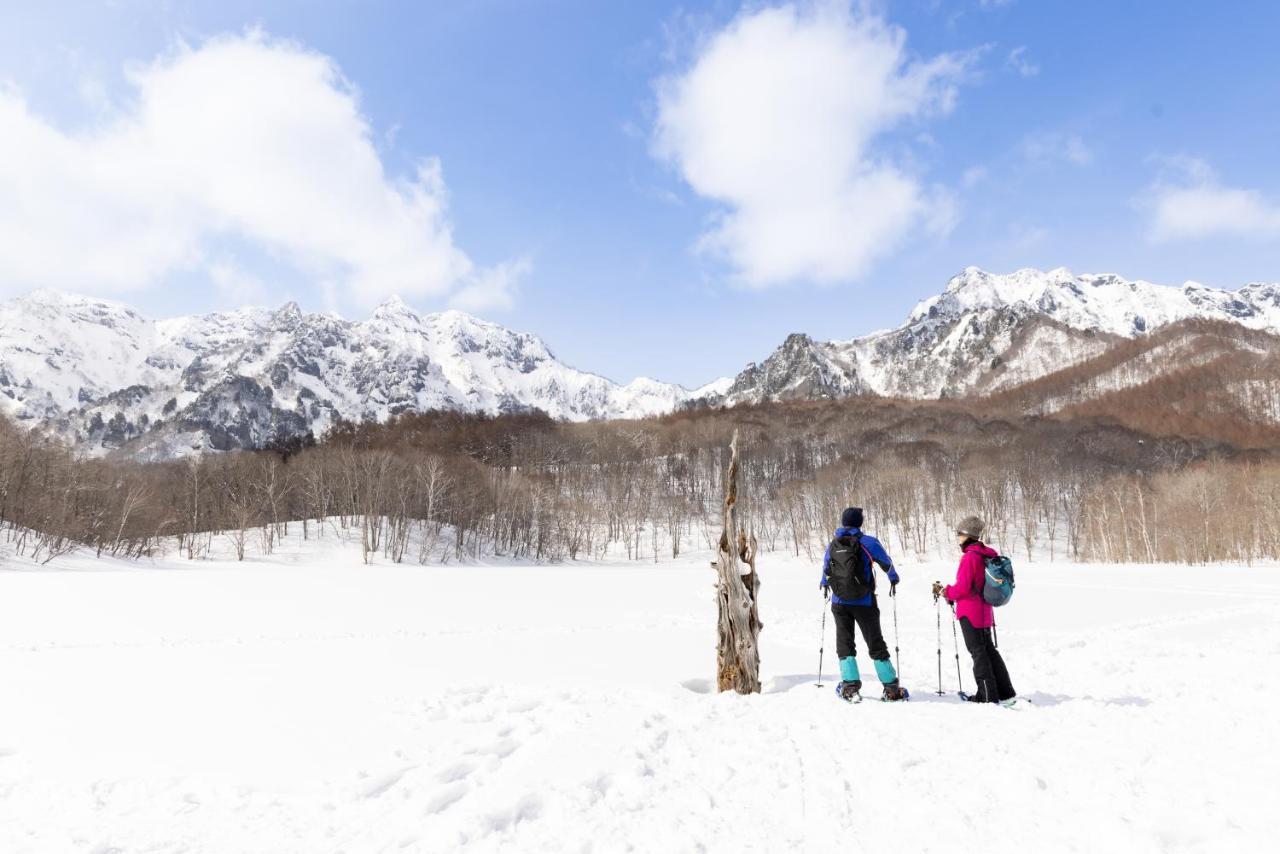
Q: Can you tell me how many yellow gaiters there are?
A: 0